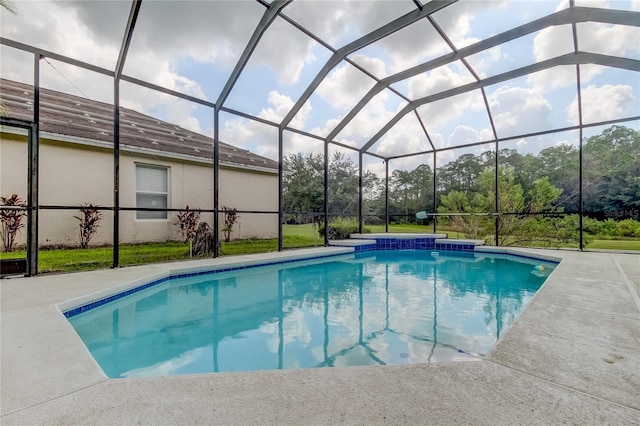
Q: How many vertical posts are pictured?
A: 10